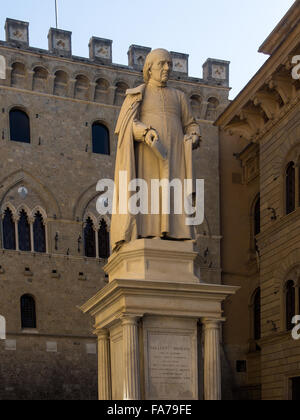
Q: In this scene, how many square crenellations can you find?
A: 6